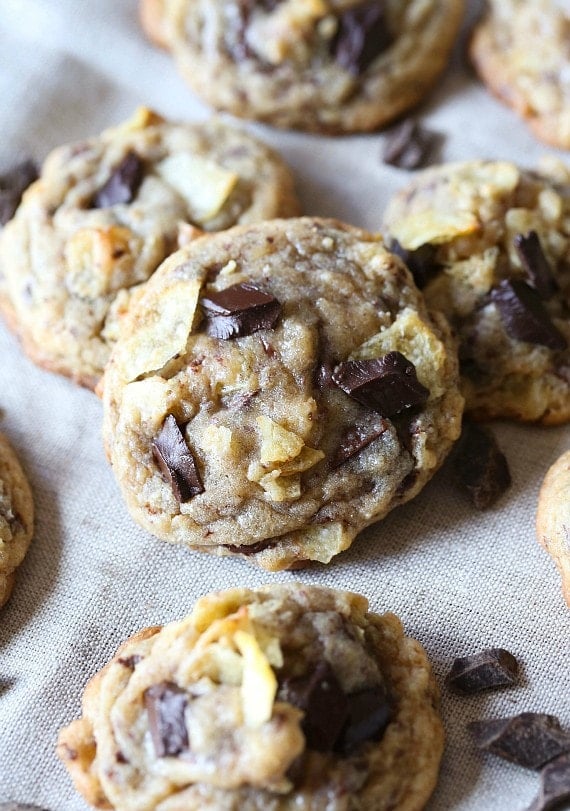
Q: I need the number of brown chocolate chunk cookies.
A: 8